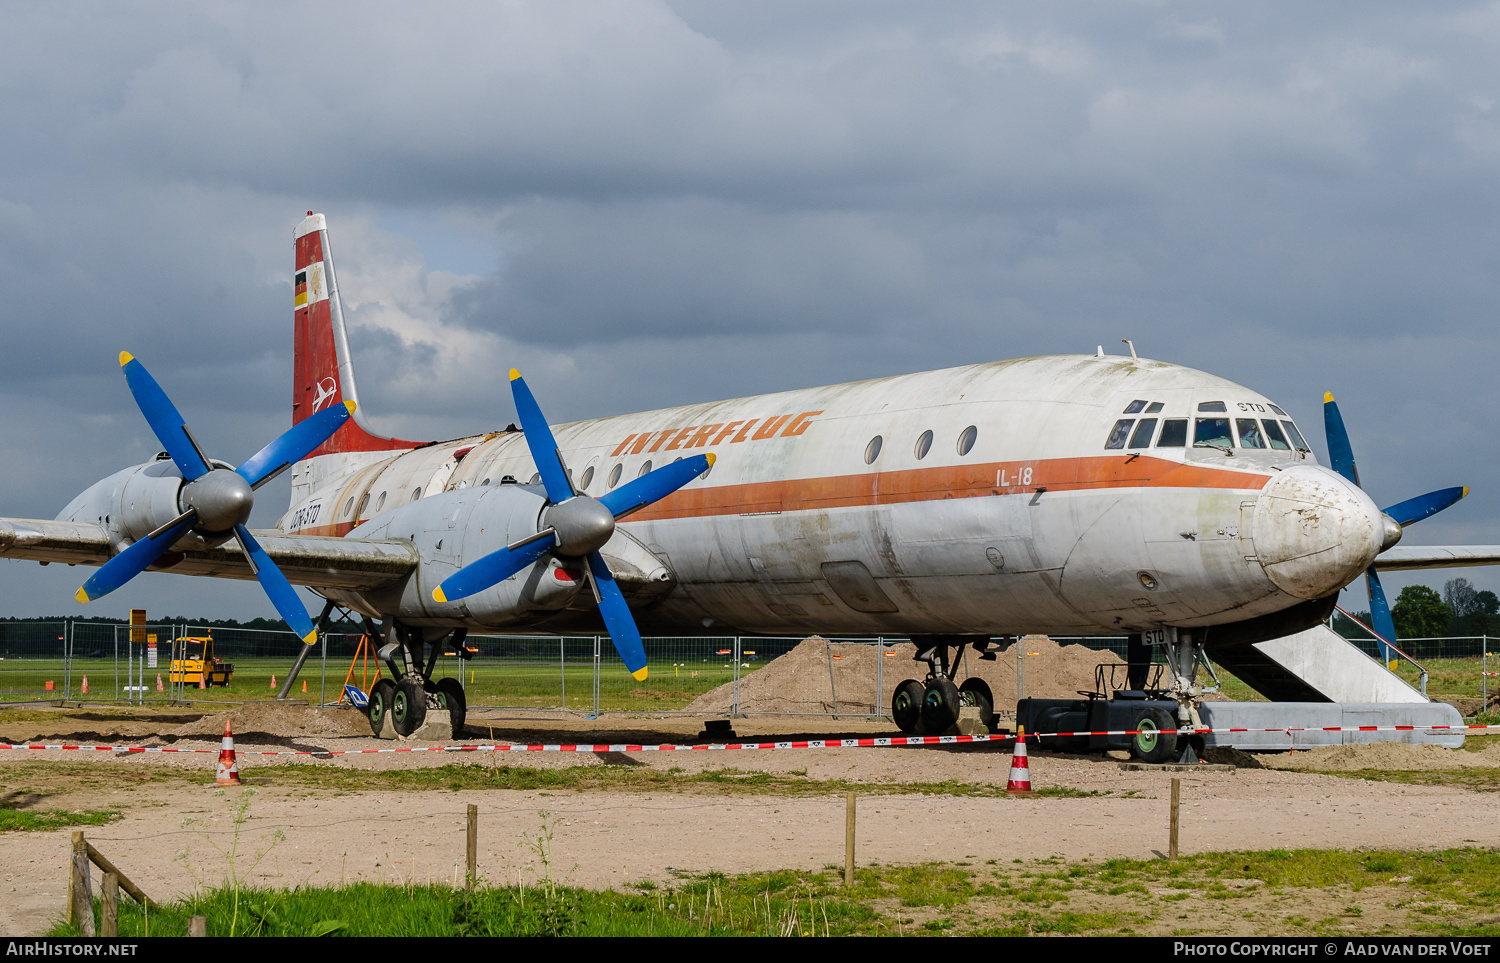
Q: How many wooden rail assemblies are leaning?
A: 1